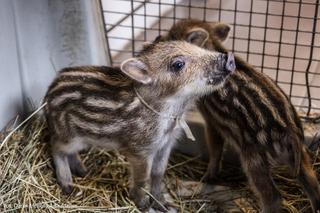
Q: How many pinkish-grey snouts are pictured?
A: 1